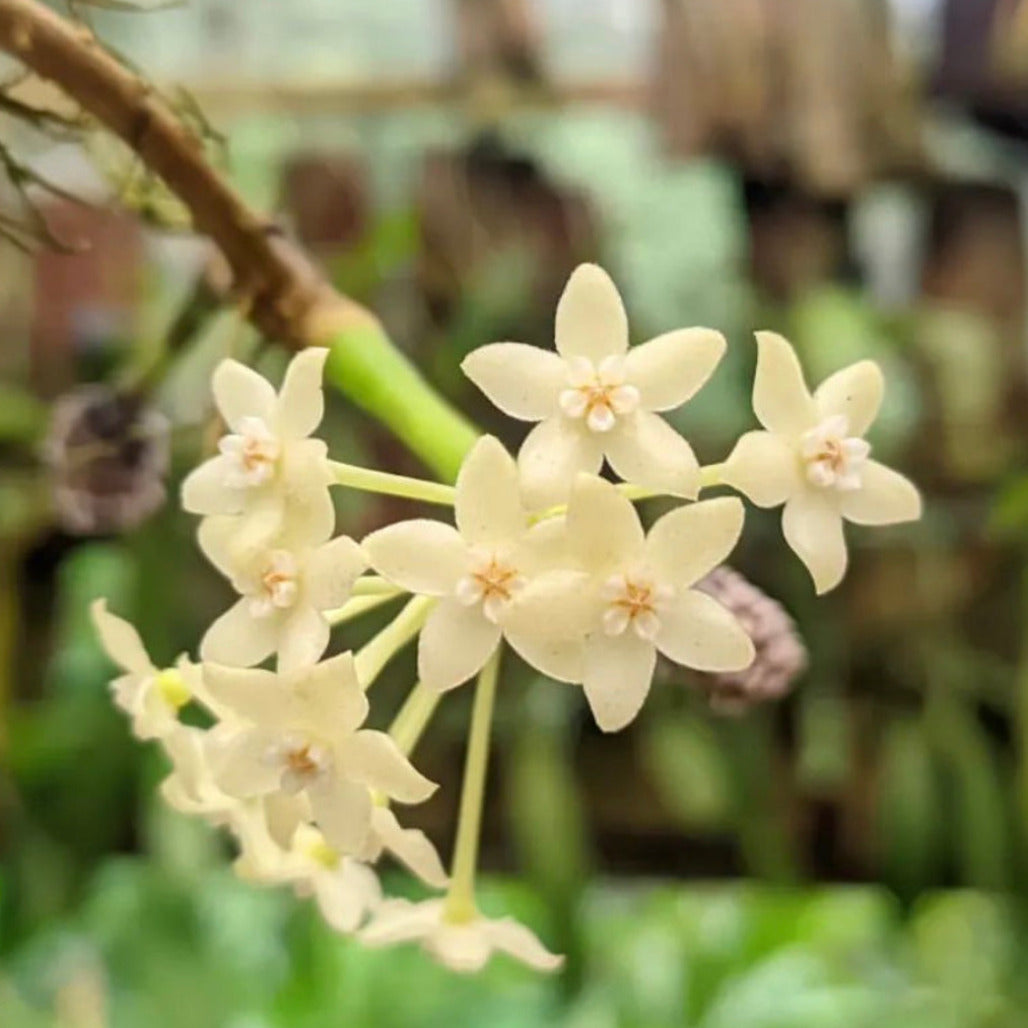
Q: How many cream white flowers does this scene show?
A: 12